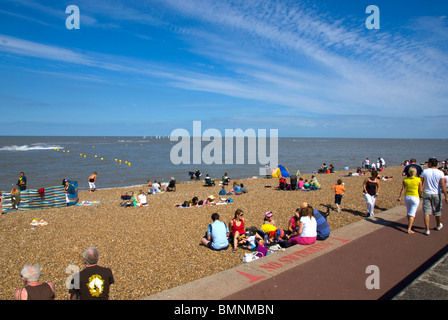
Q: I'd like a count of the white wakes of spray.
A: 1